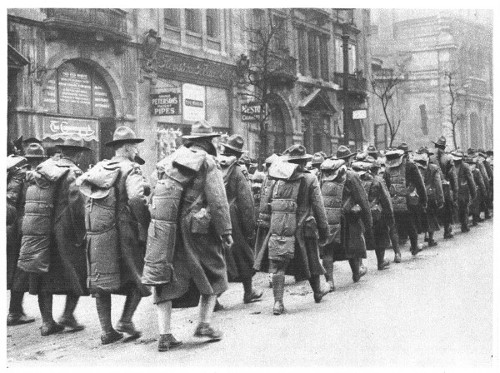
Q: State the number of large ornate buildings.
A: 2